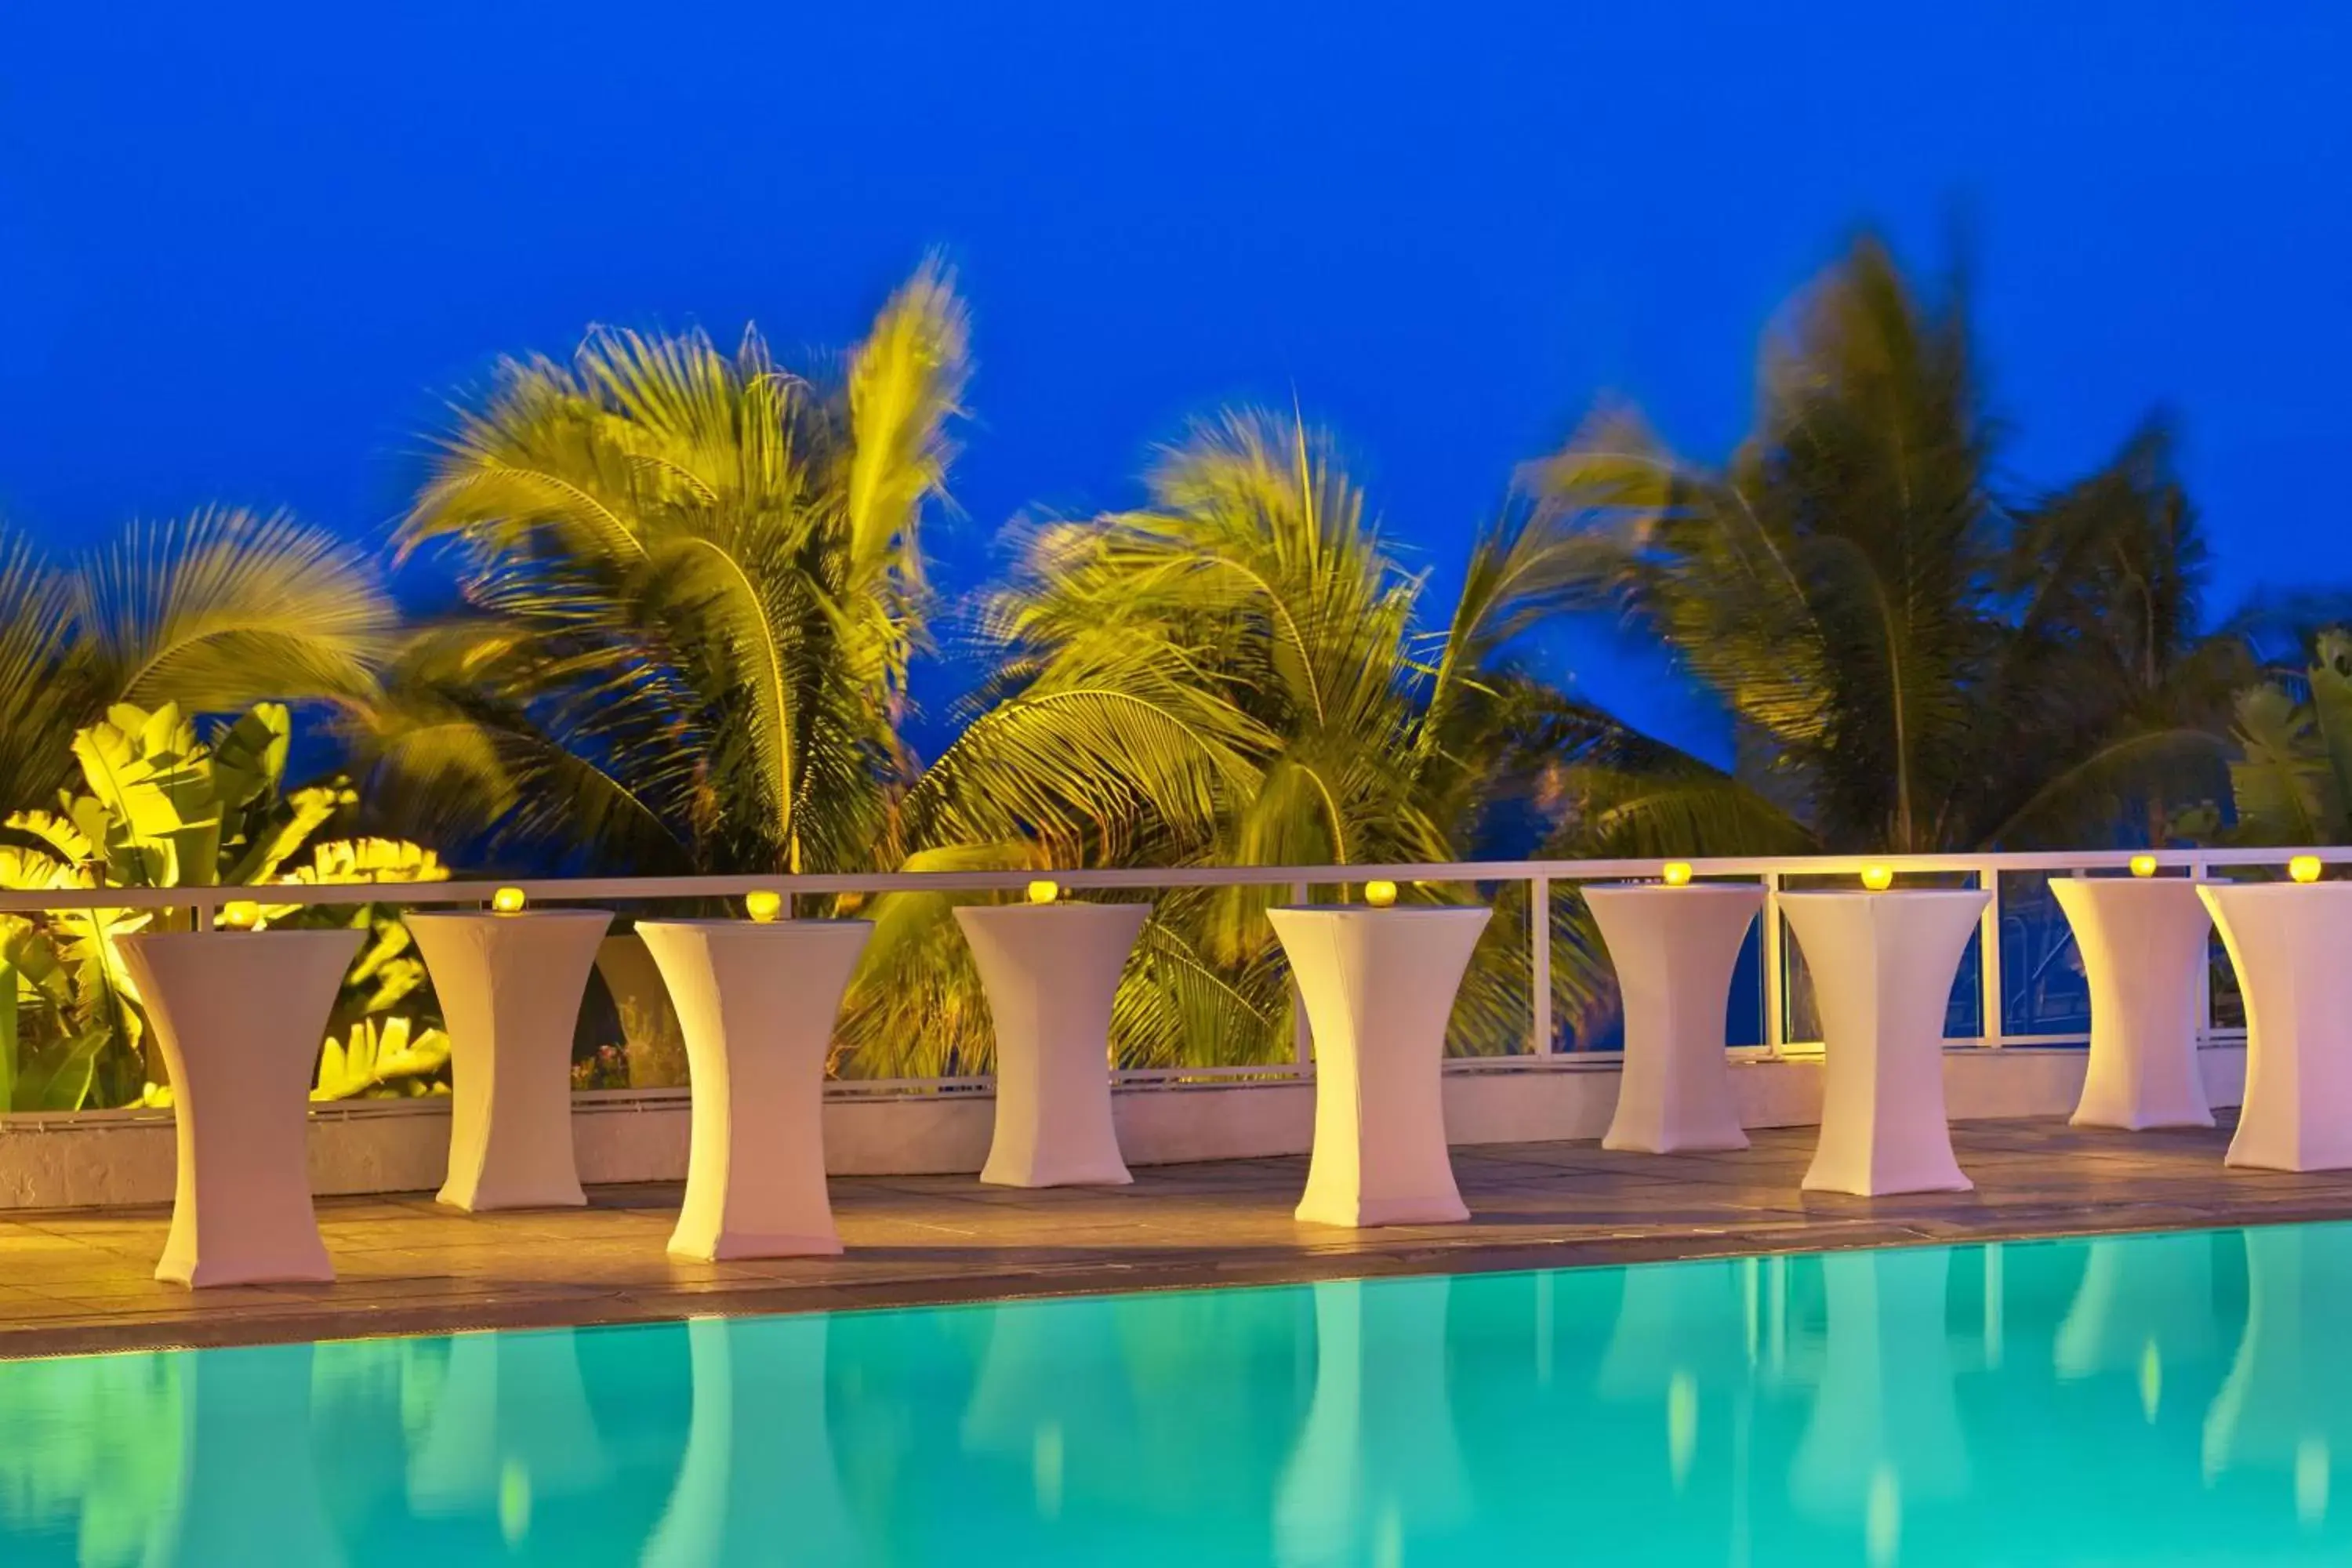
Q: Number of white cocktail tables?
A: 9